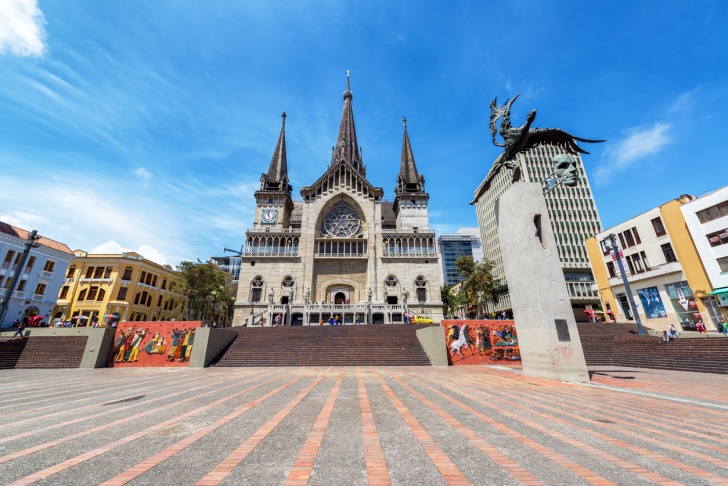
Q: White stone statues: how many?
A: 6